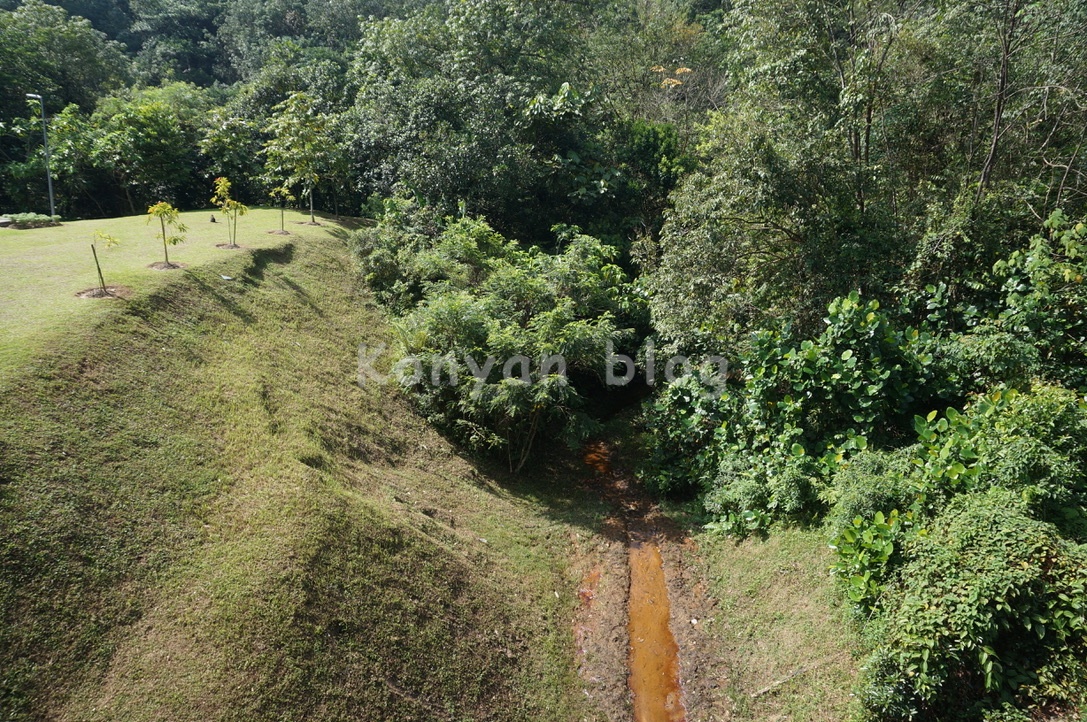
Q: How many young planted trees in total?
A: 5